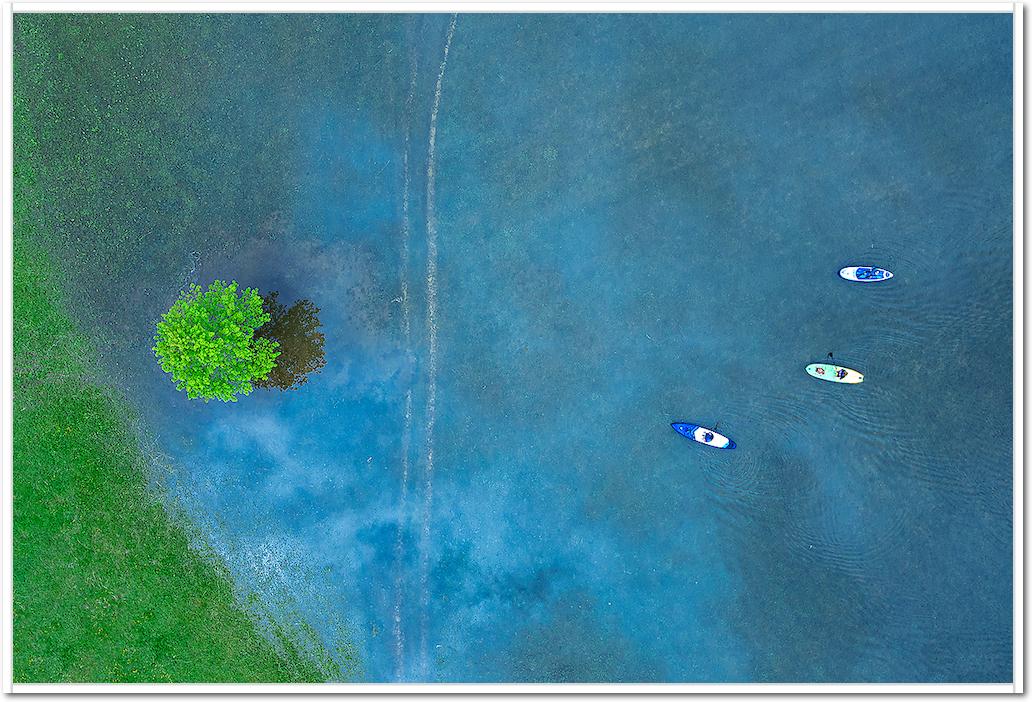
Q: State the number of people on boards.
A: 3